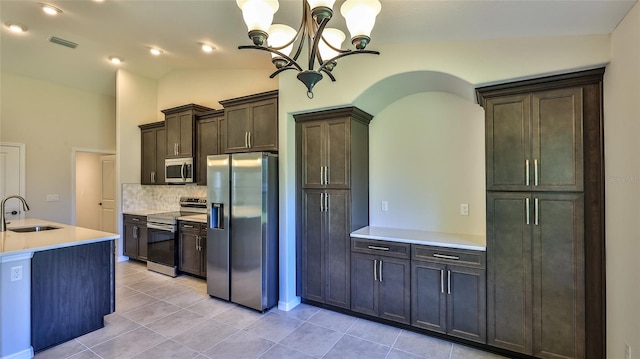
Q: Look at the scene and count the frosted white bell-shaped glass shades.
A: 5